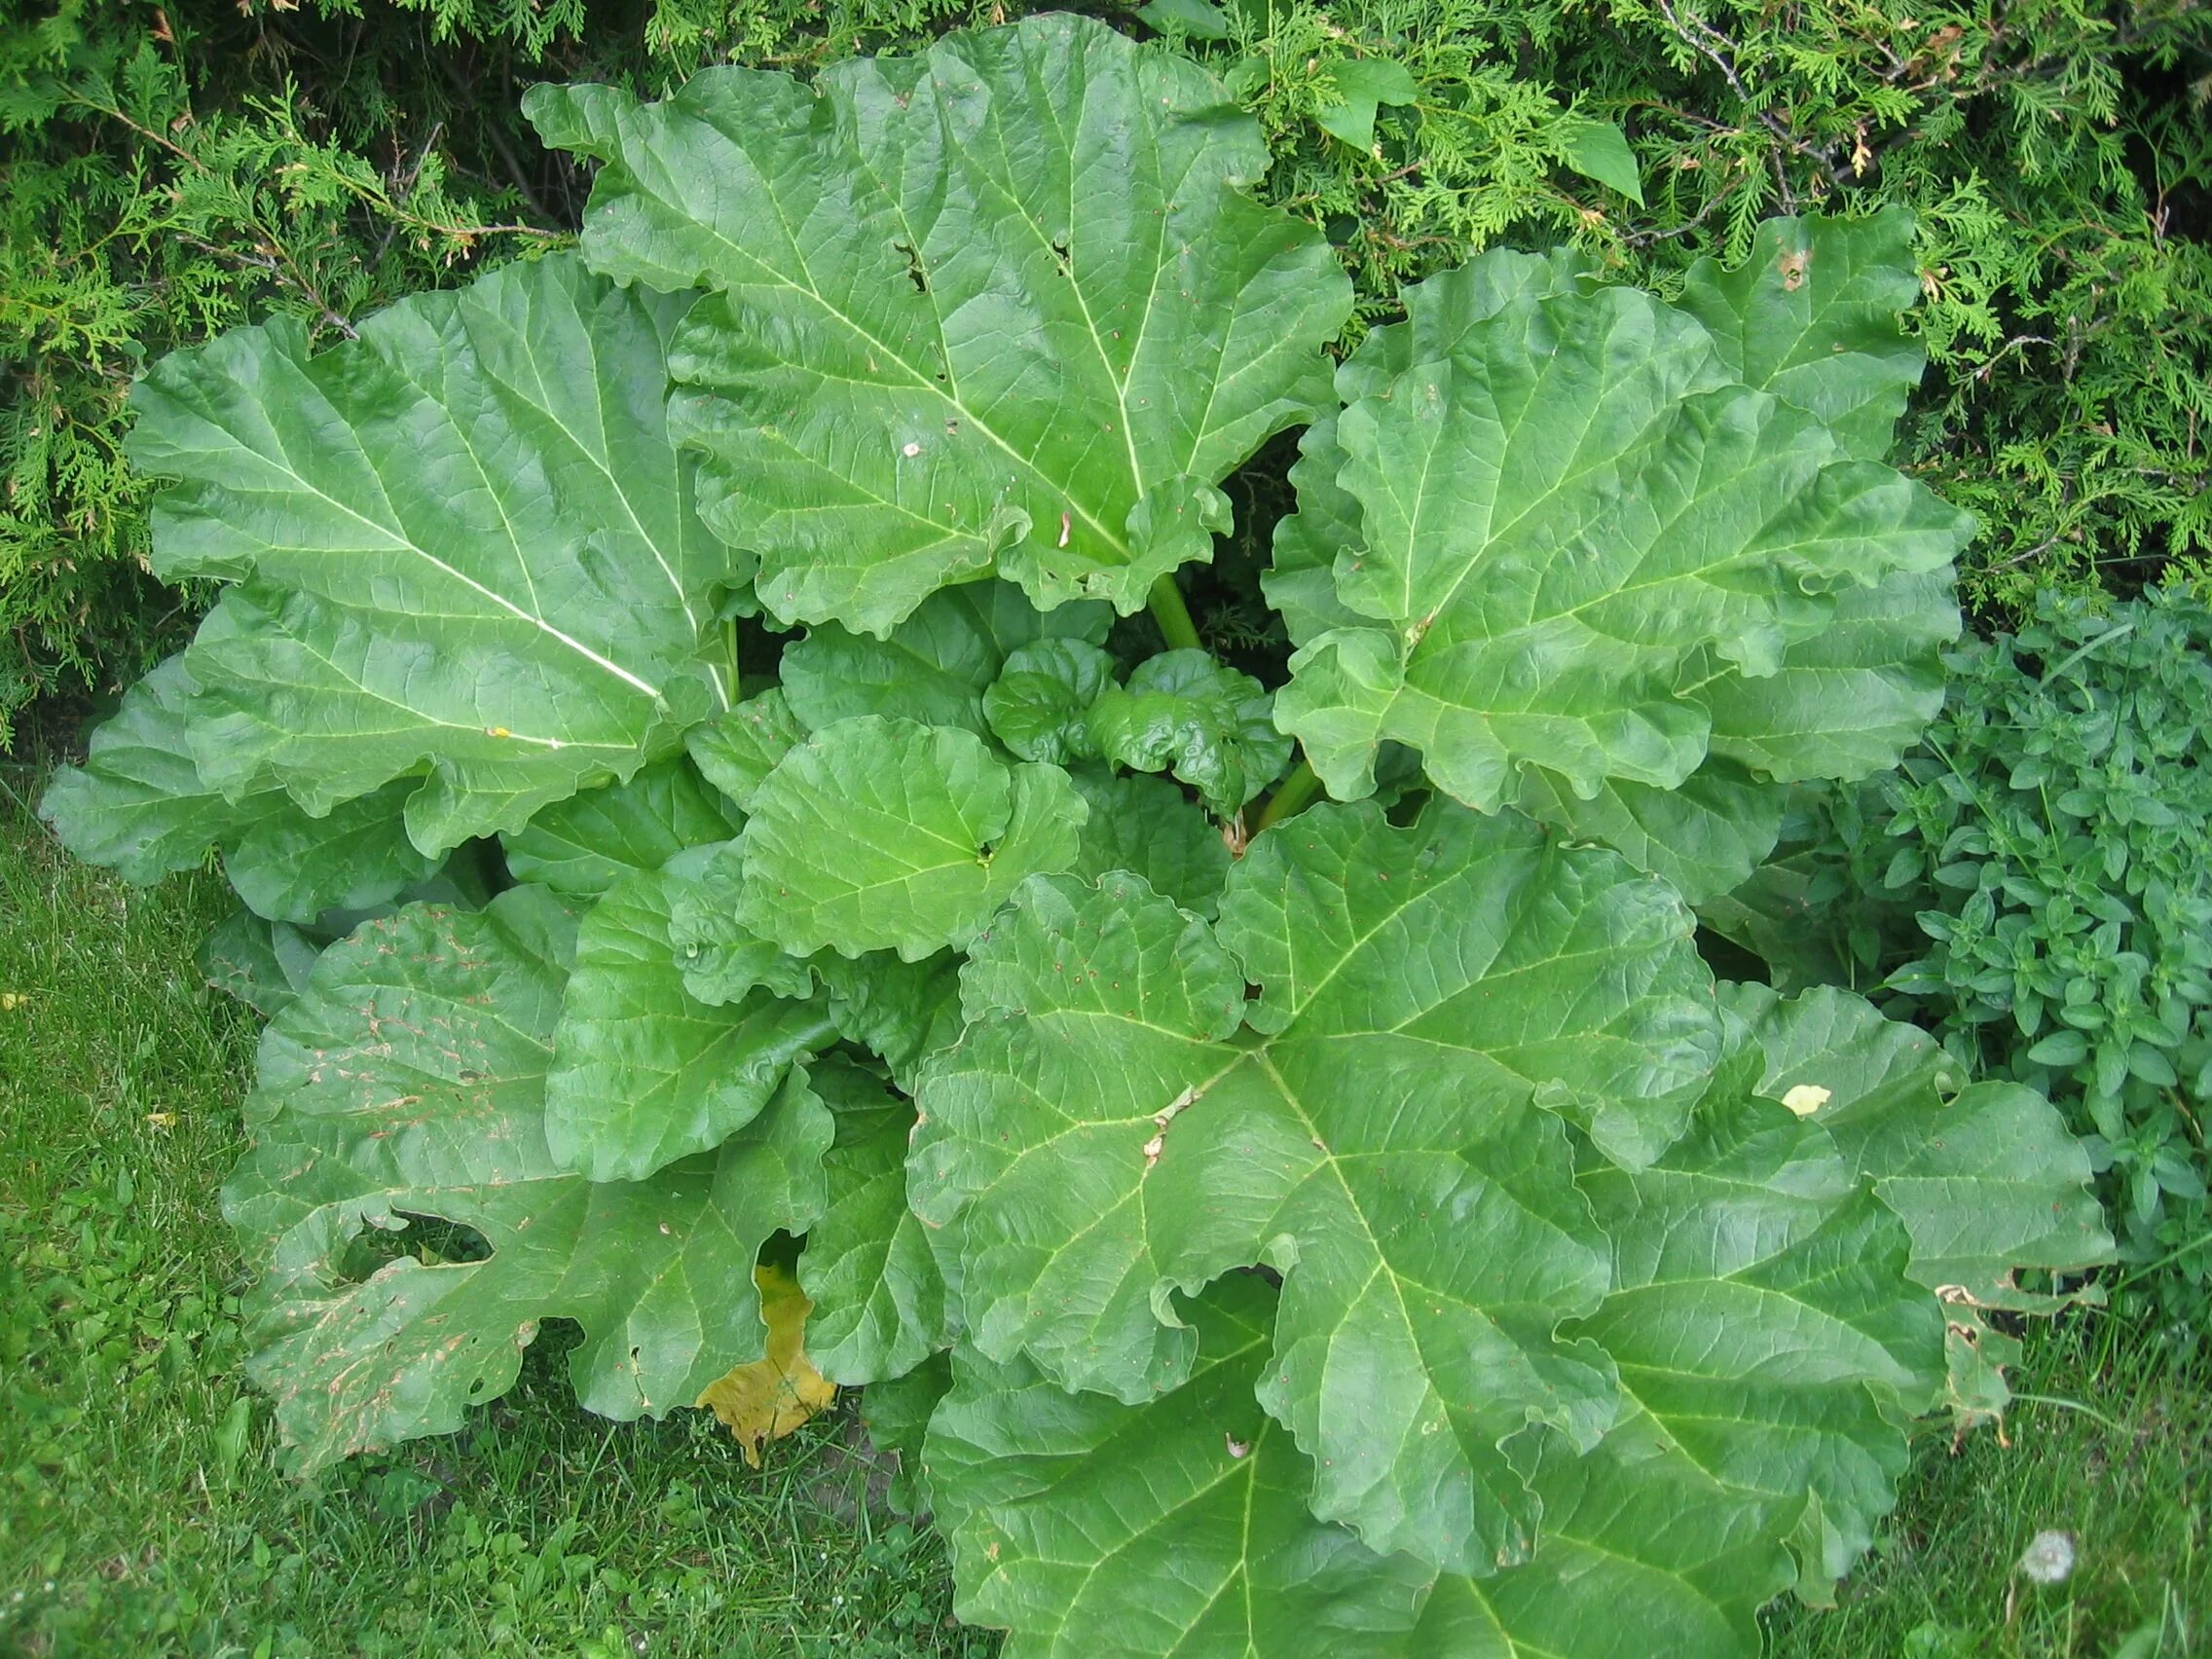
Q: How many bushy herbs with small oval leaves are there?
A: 1